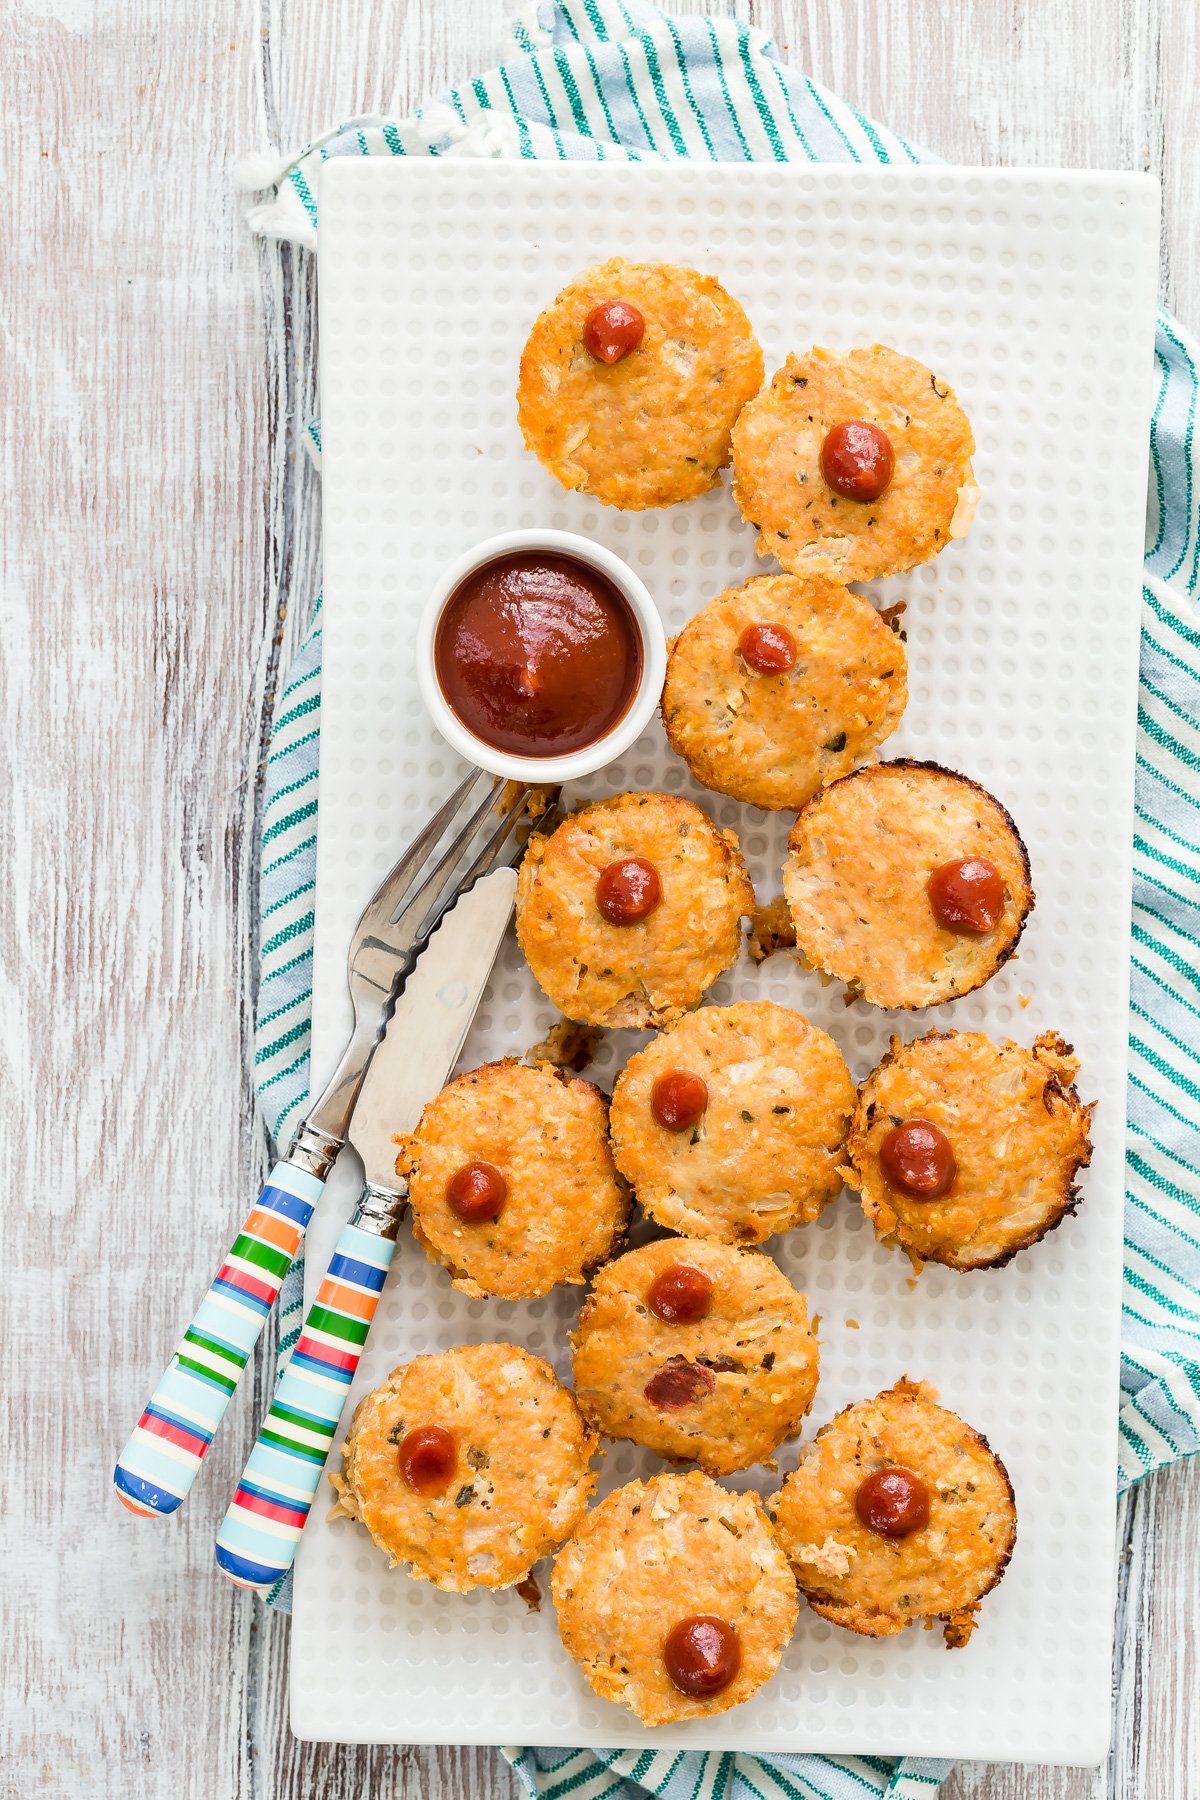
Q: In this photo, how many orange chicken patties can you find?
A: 12